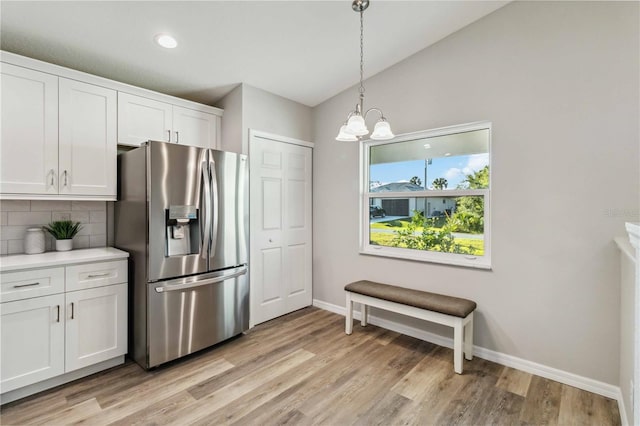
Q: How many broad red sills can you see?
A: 0